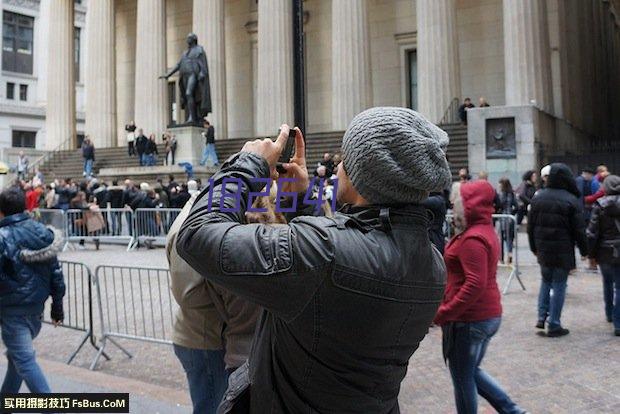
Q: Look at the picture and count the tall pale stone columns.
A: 8